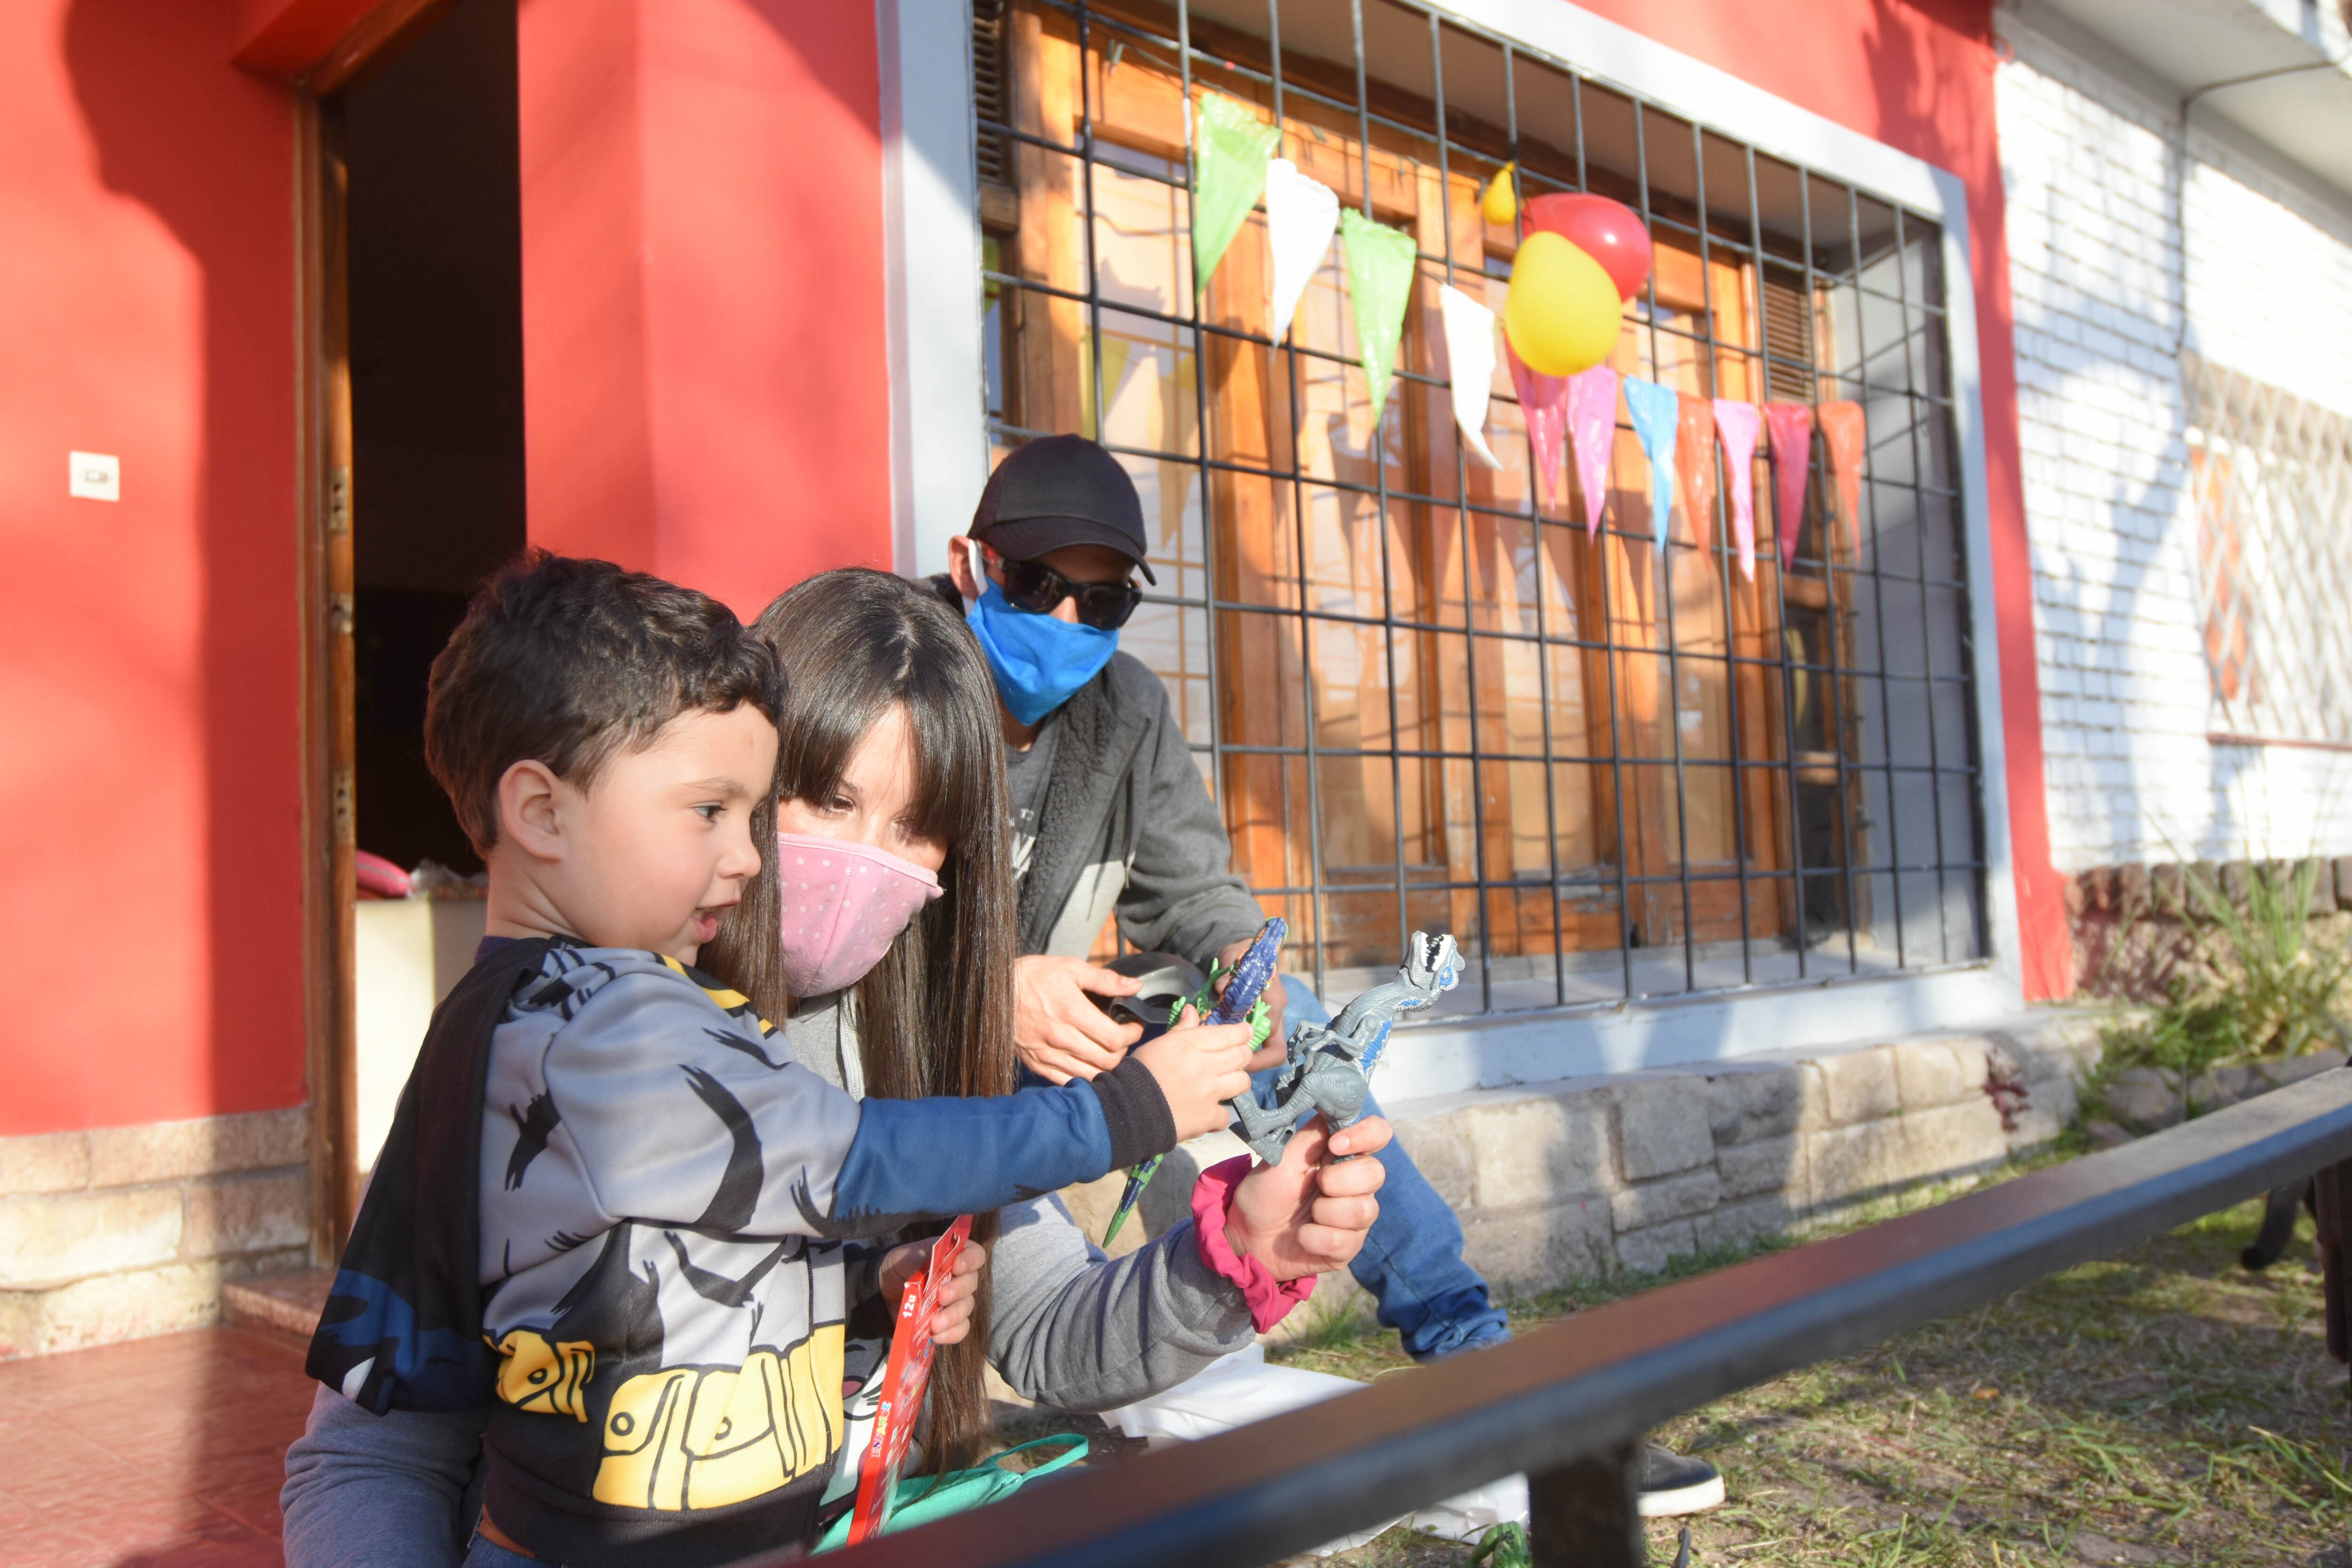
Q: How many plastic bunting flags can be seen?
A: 11